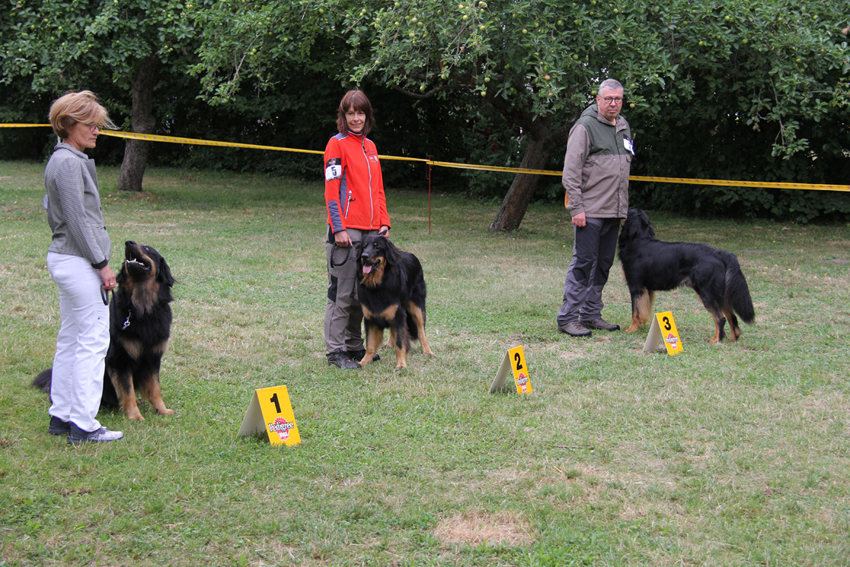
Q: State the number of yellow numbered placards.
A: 3